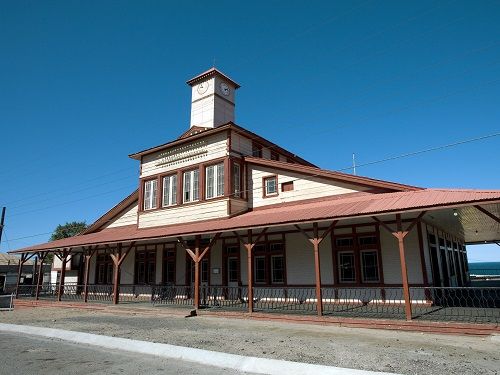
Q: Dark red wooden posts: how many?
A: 9